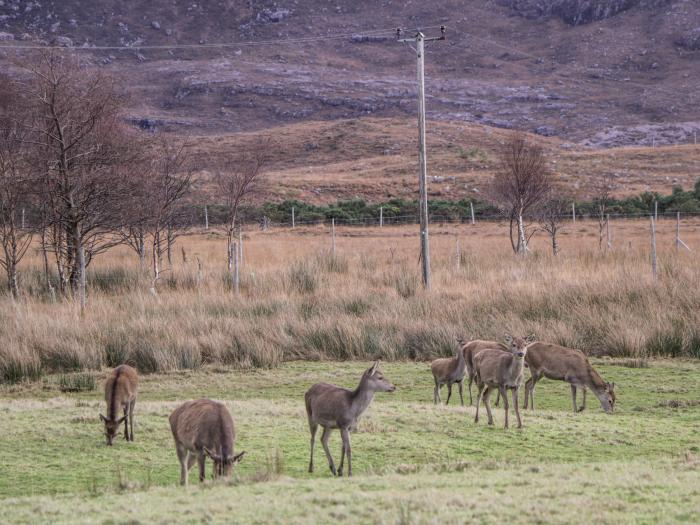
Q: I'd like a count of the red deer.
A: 7